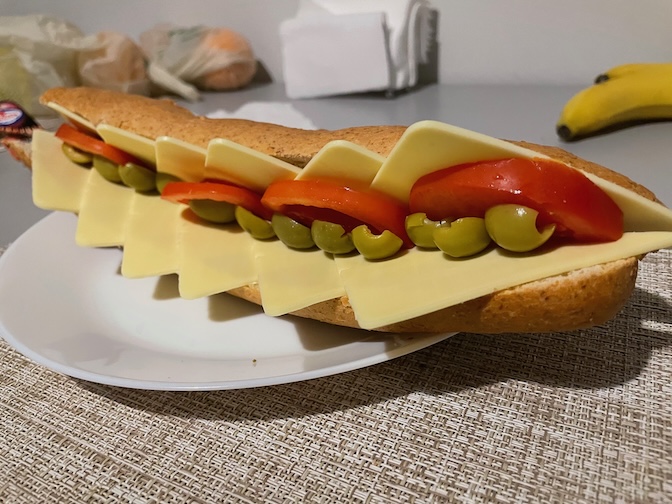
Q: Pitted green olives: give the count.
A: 12